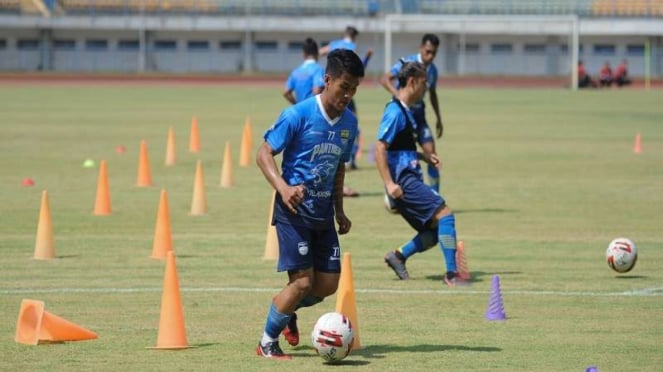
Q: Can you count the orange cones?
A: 13